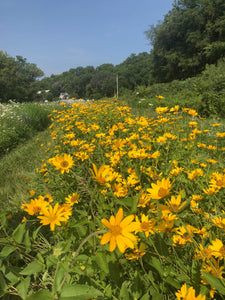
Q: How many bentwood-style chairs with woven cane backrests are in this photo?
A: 0